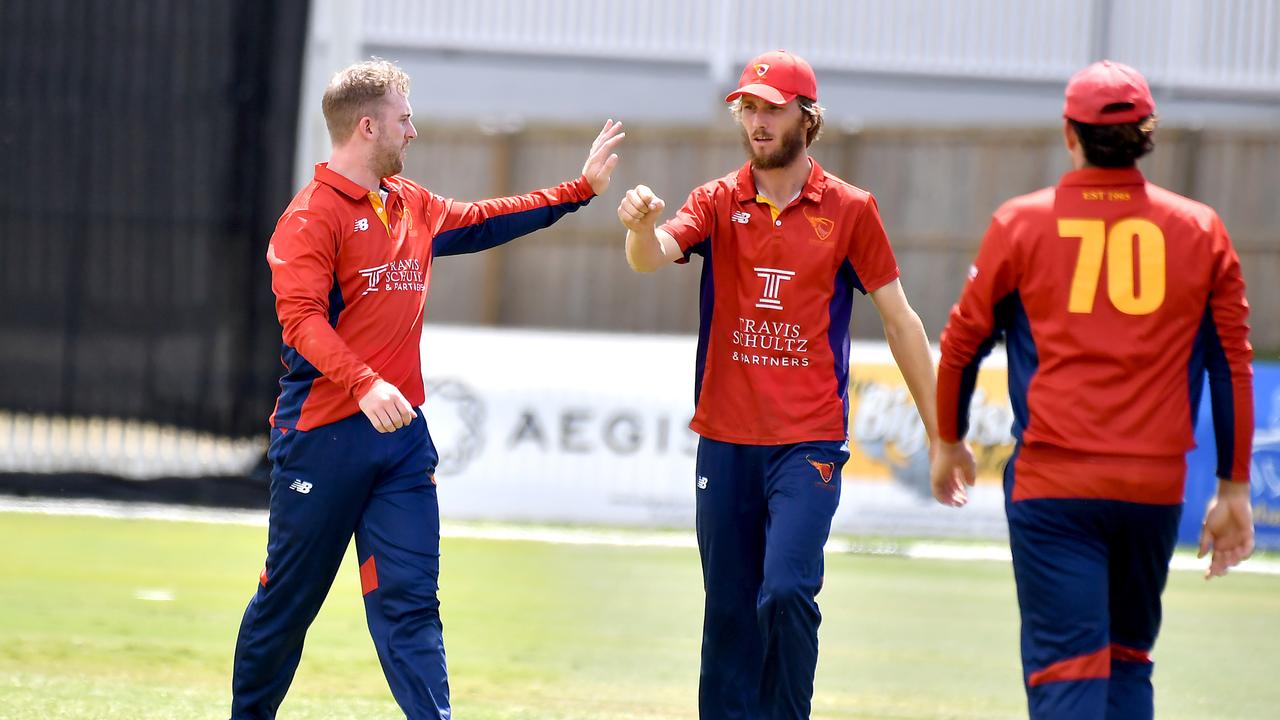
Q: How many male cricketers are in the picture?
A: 3